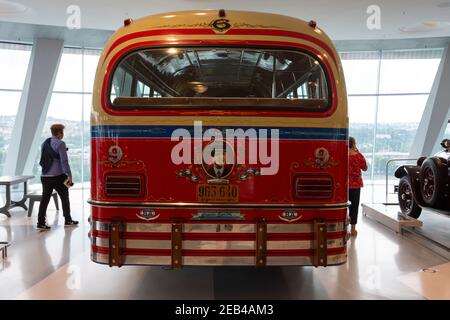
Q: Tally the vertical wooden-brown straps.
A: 4